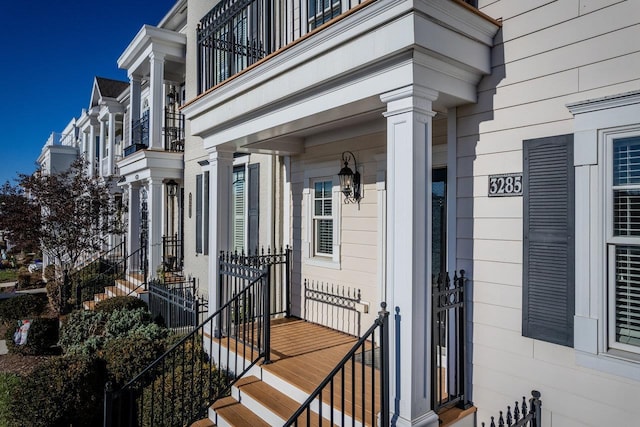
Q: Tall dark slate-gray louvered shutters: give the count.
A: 3